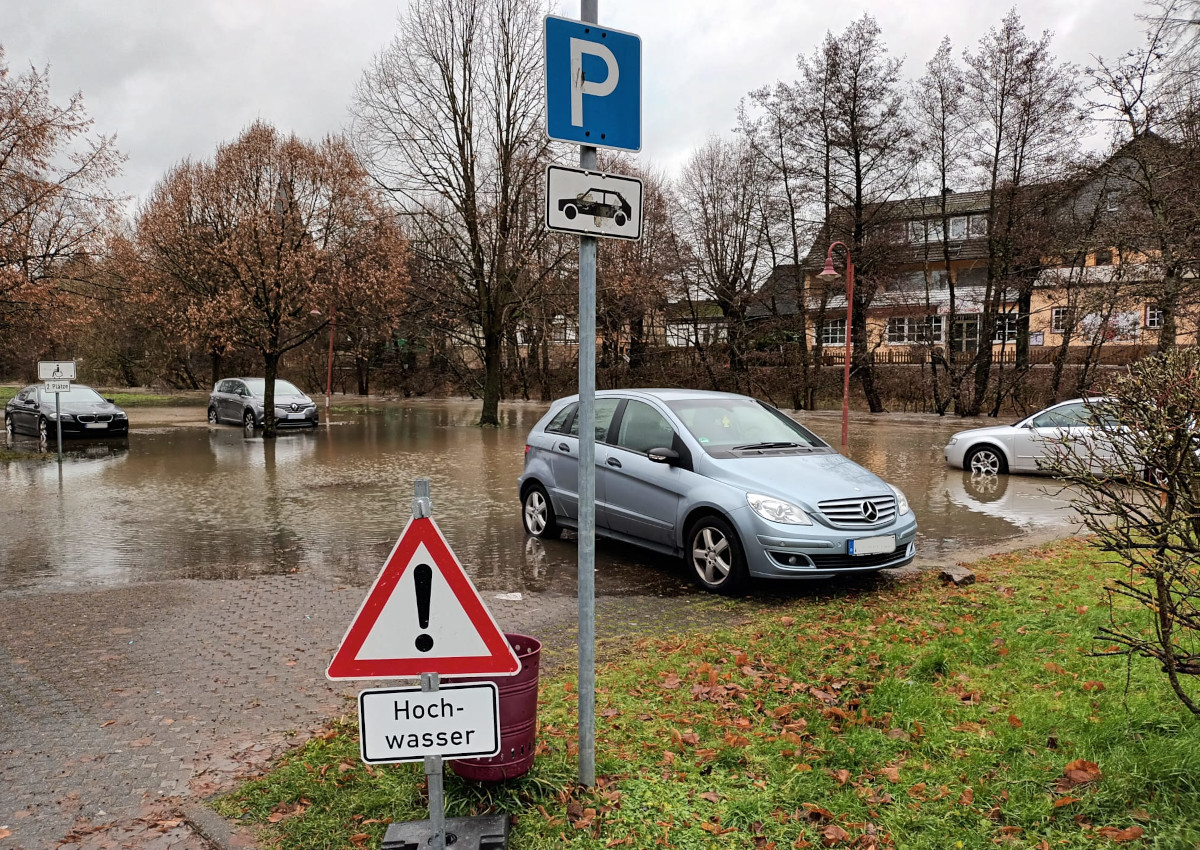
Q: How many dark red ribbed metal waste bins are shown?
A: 1